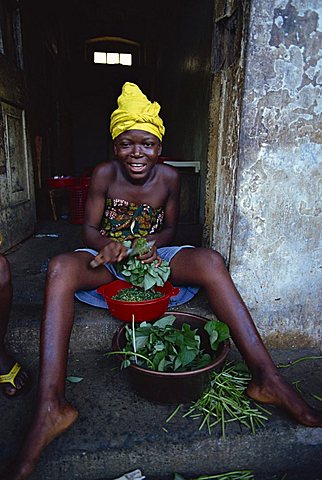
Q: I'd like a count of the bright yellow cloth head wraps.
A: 1